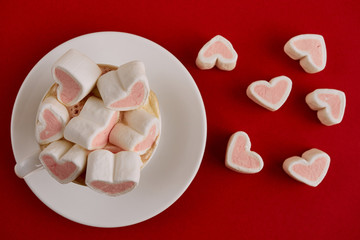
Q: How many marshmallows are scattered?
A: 6